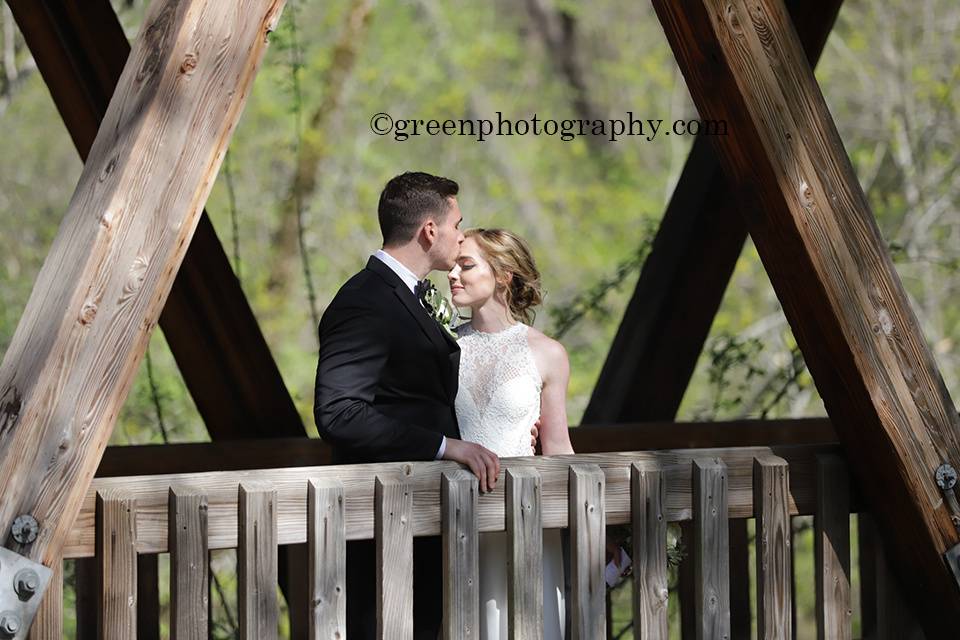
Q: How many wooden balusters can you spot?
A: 12